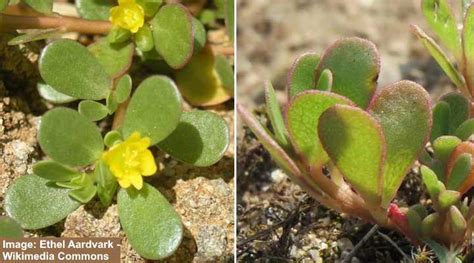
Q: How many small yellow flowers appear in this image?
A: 2